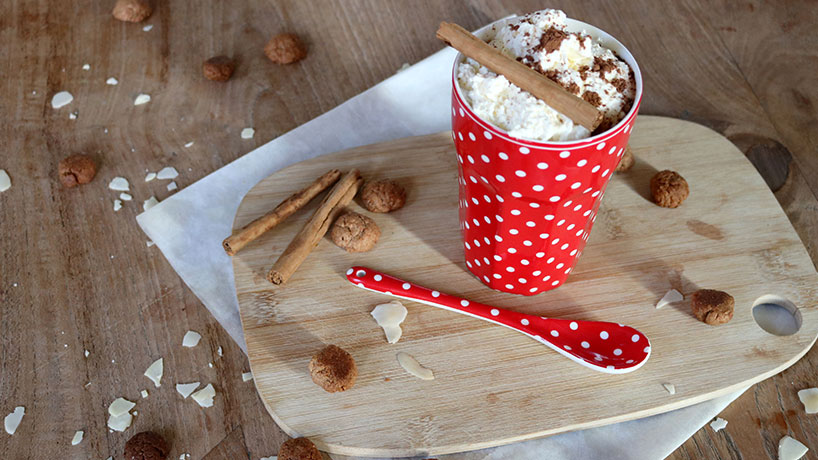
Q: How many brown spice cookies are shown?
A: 12